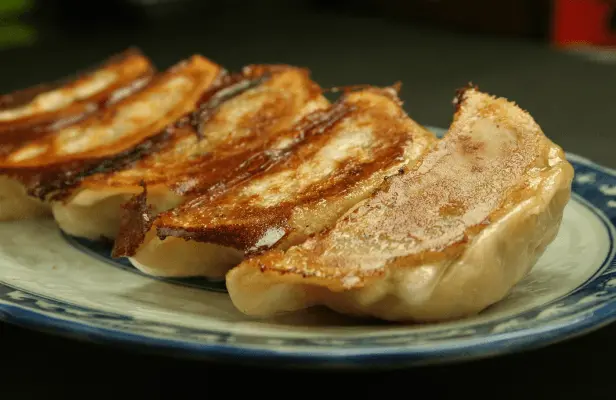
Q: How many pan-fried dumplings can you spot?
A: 5